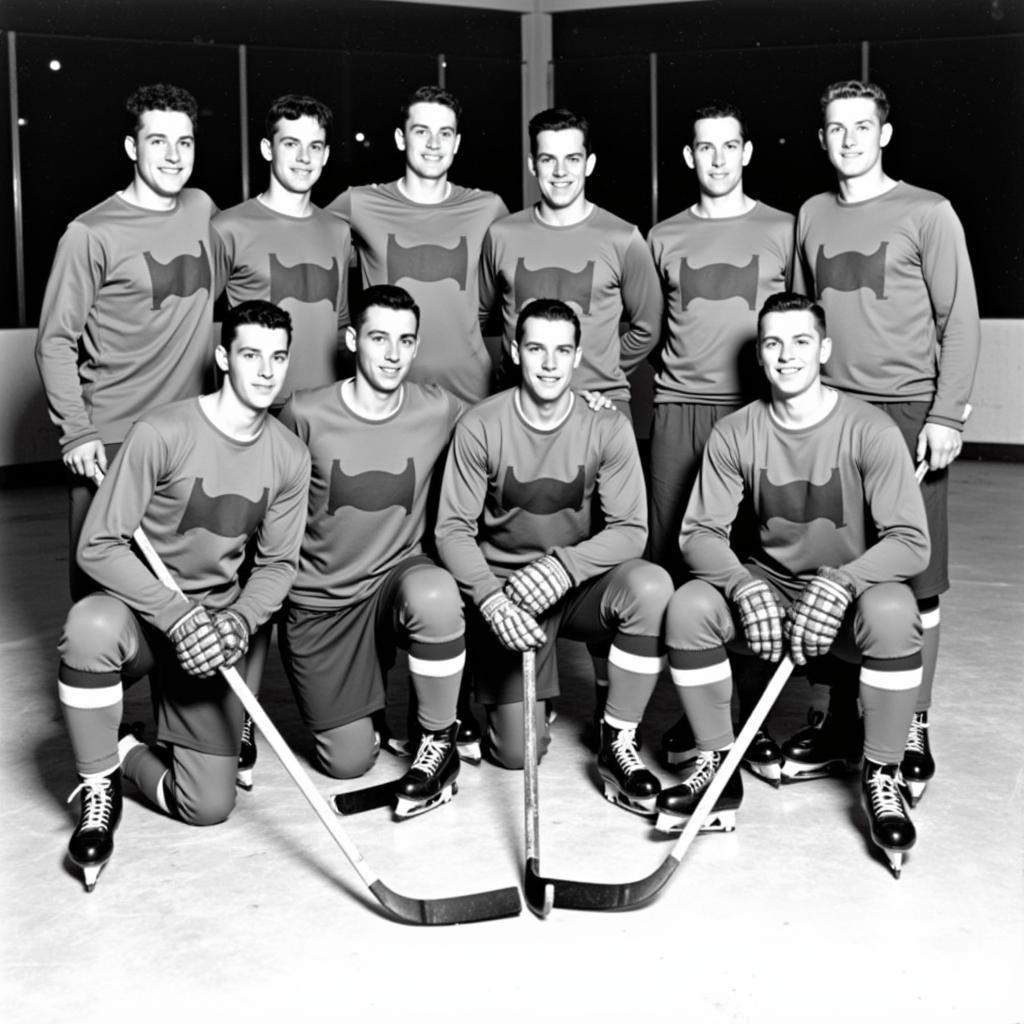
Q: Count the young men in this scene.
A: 10